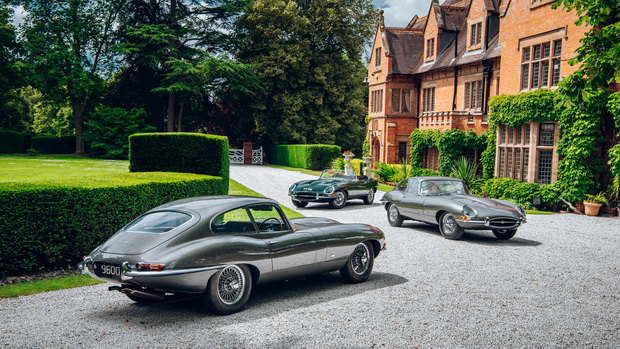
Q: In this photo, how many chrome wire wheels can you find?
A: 6